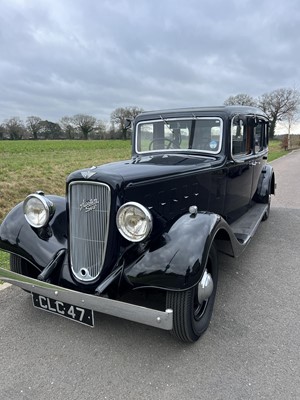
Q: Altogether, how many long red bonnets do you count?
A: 0